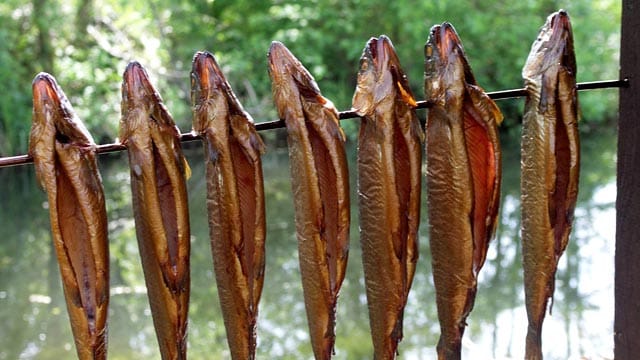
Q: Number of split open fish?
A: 7